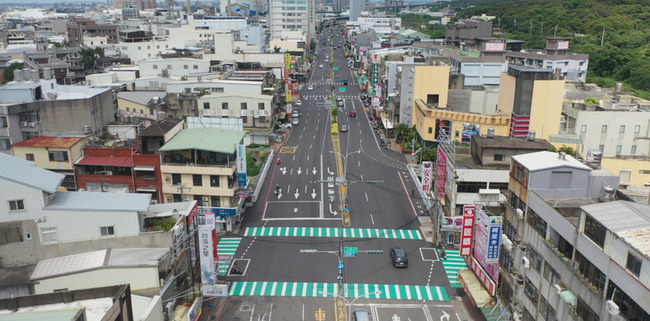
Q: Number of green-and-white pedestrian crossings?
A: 4